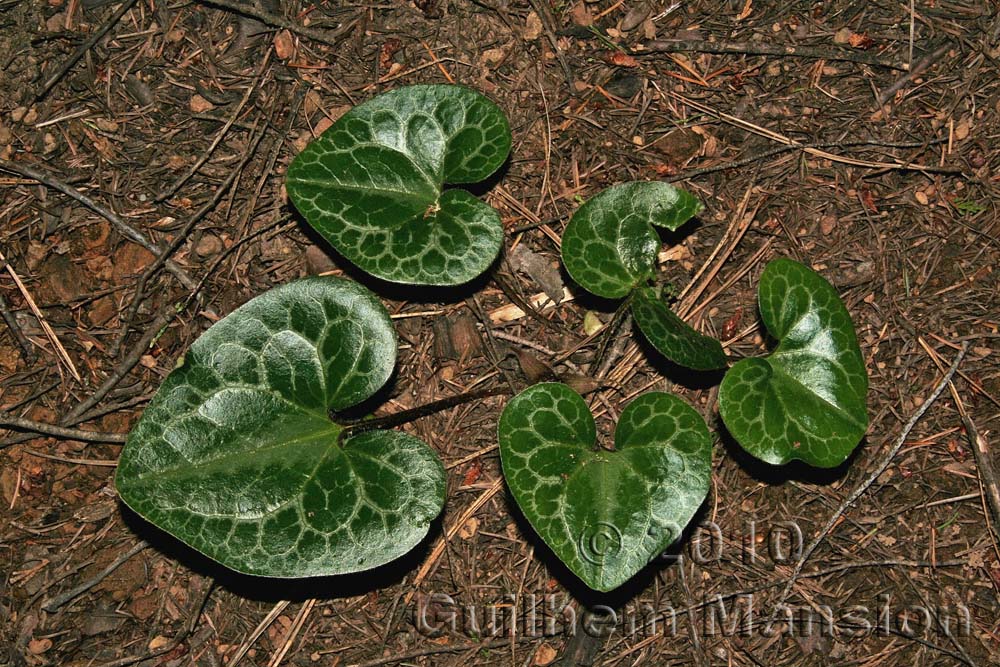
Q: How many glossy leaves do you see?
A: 5